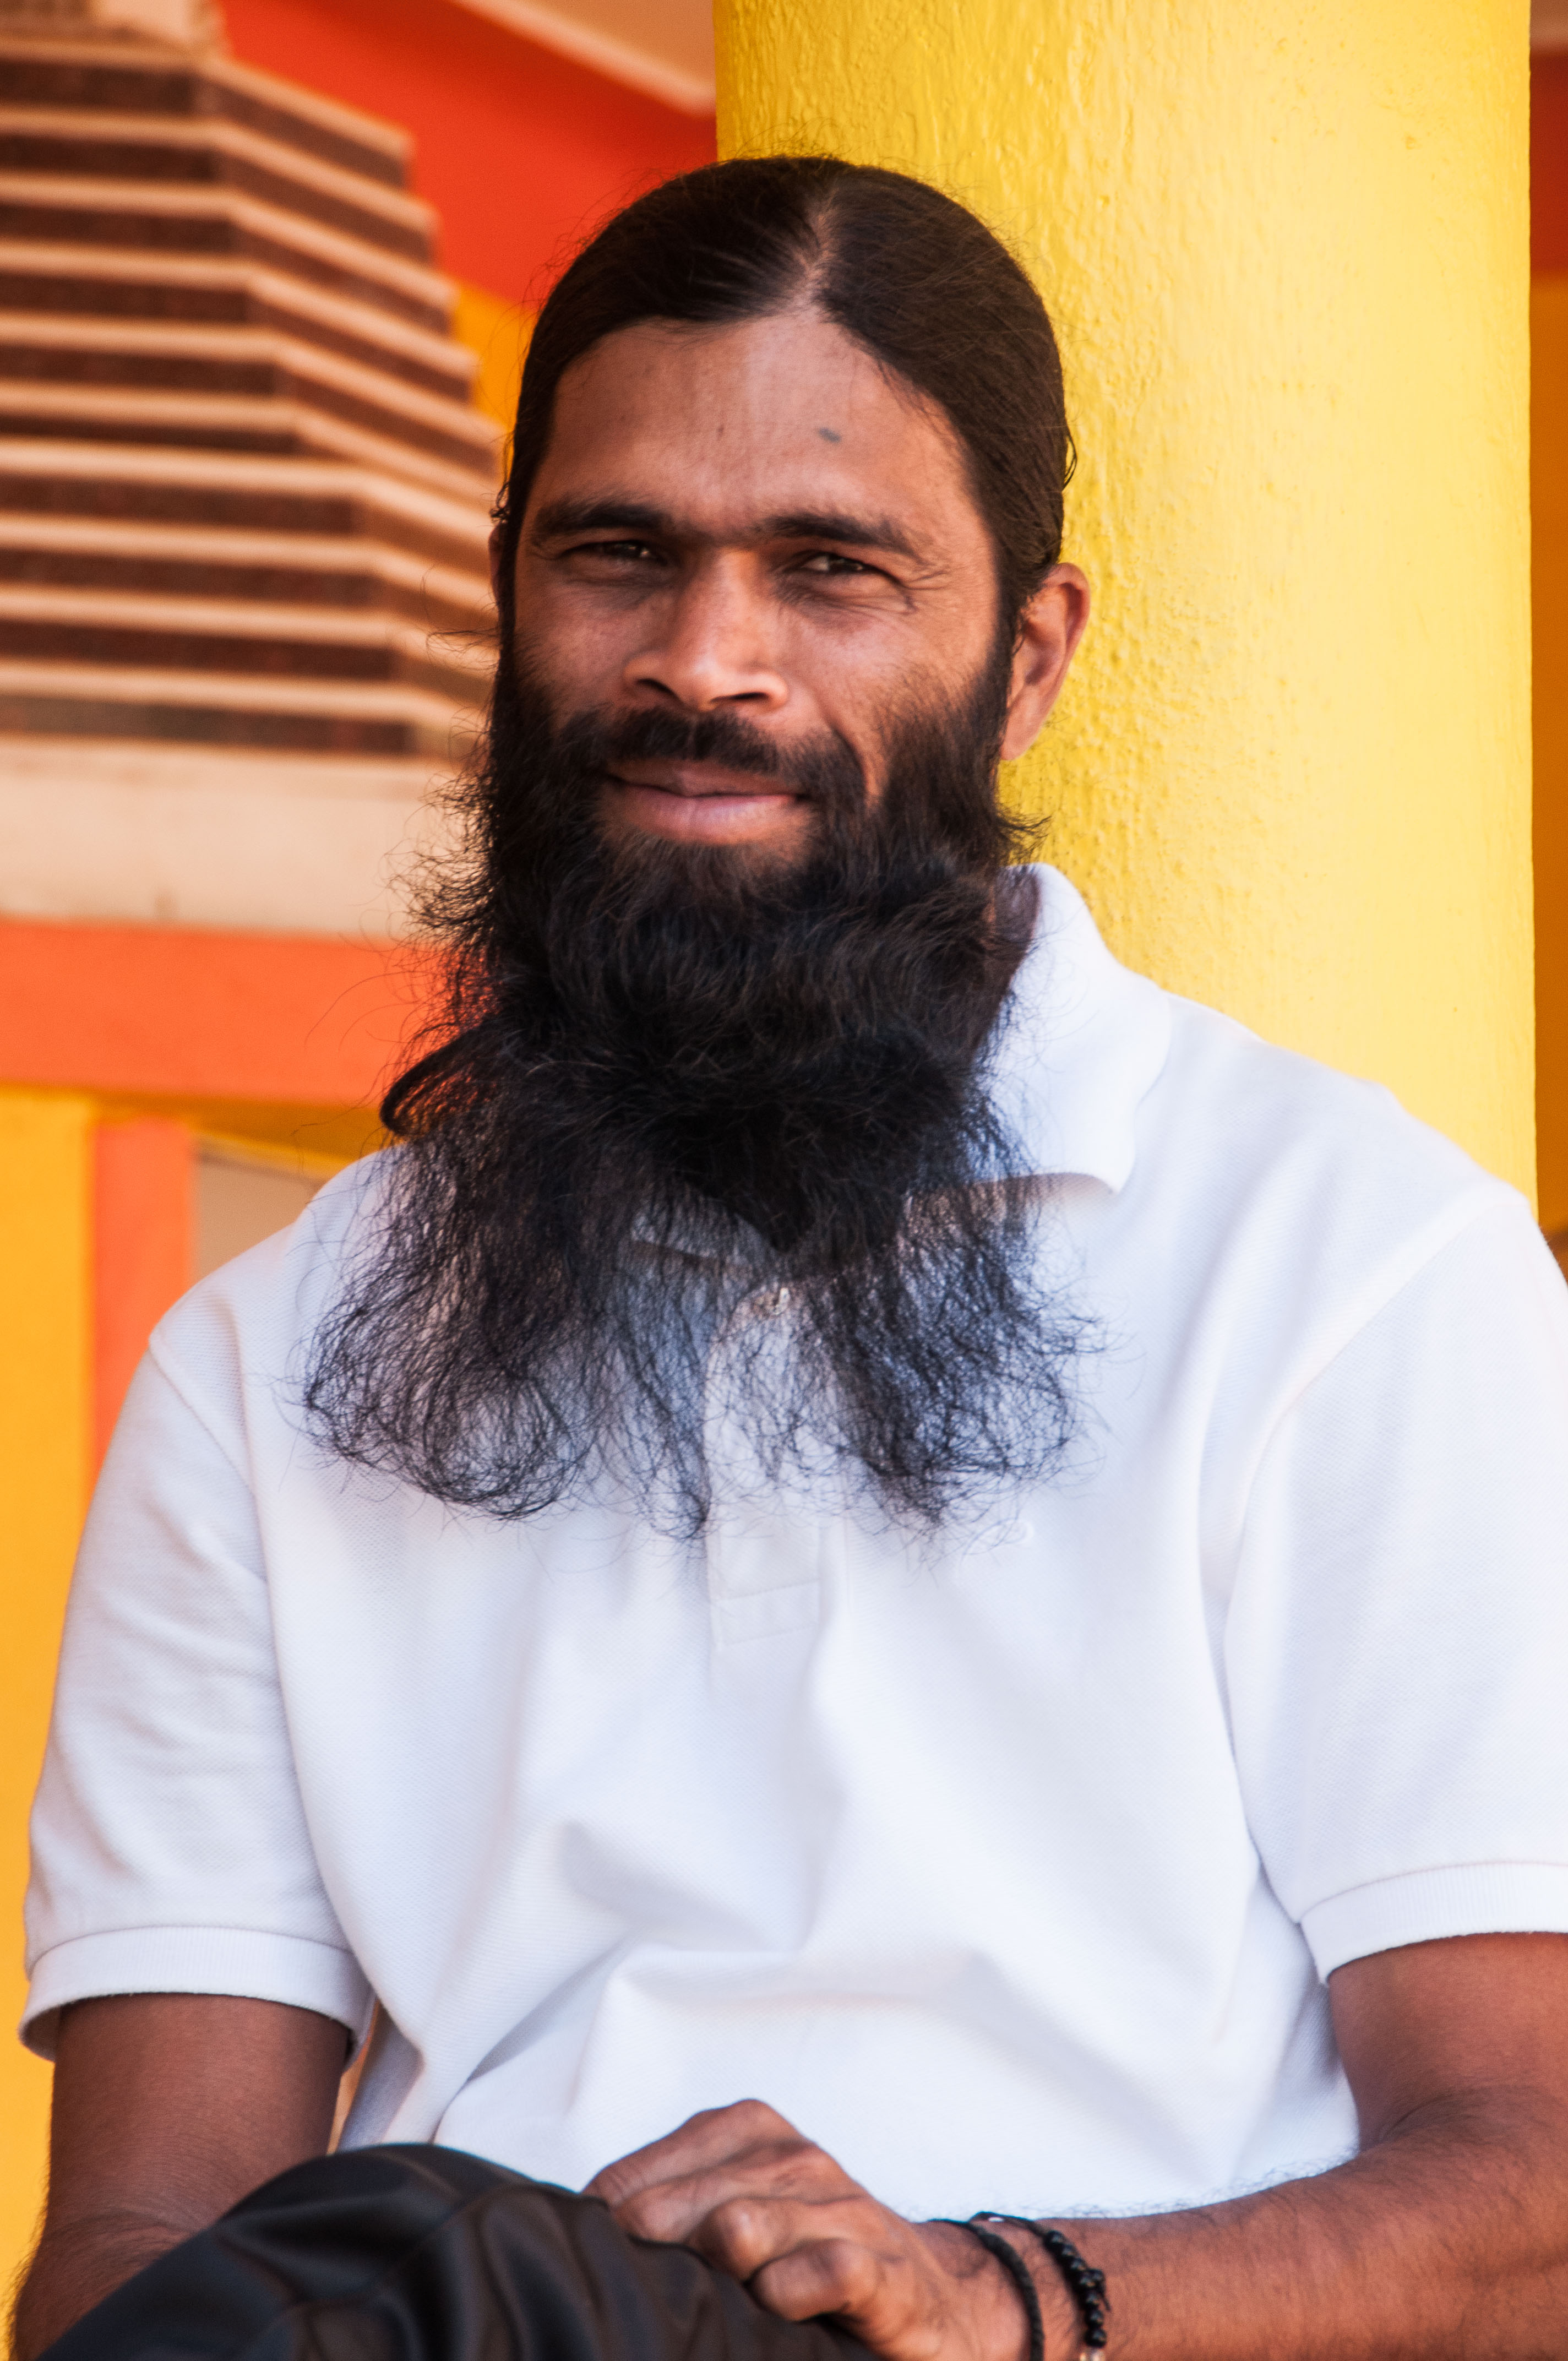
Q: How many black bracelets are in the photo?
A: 2